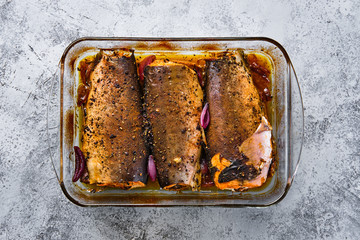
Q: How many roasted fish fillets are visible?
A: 3